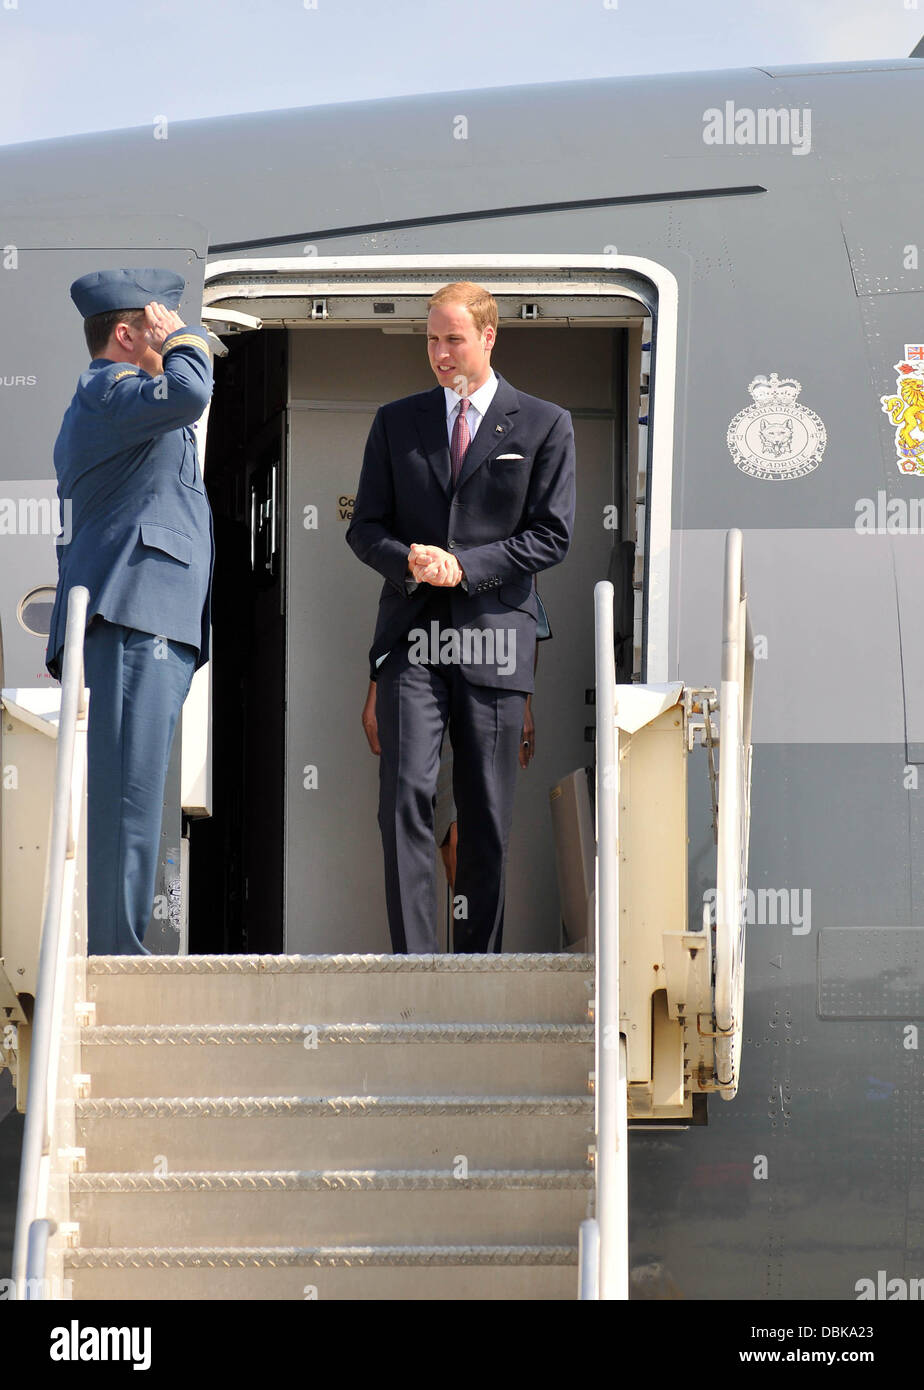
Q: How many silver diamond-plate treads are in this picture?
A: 5